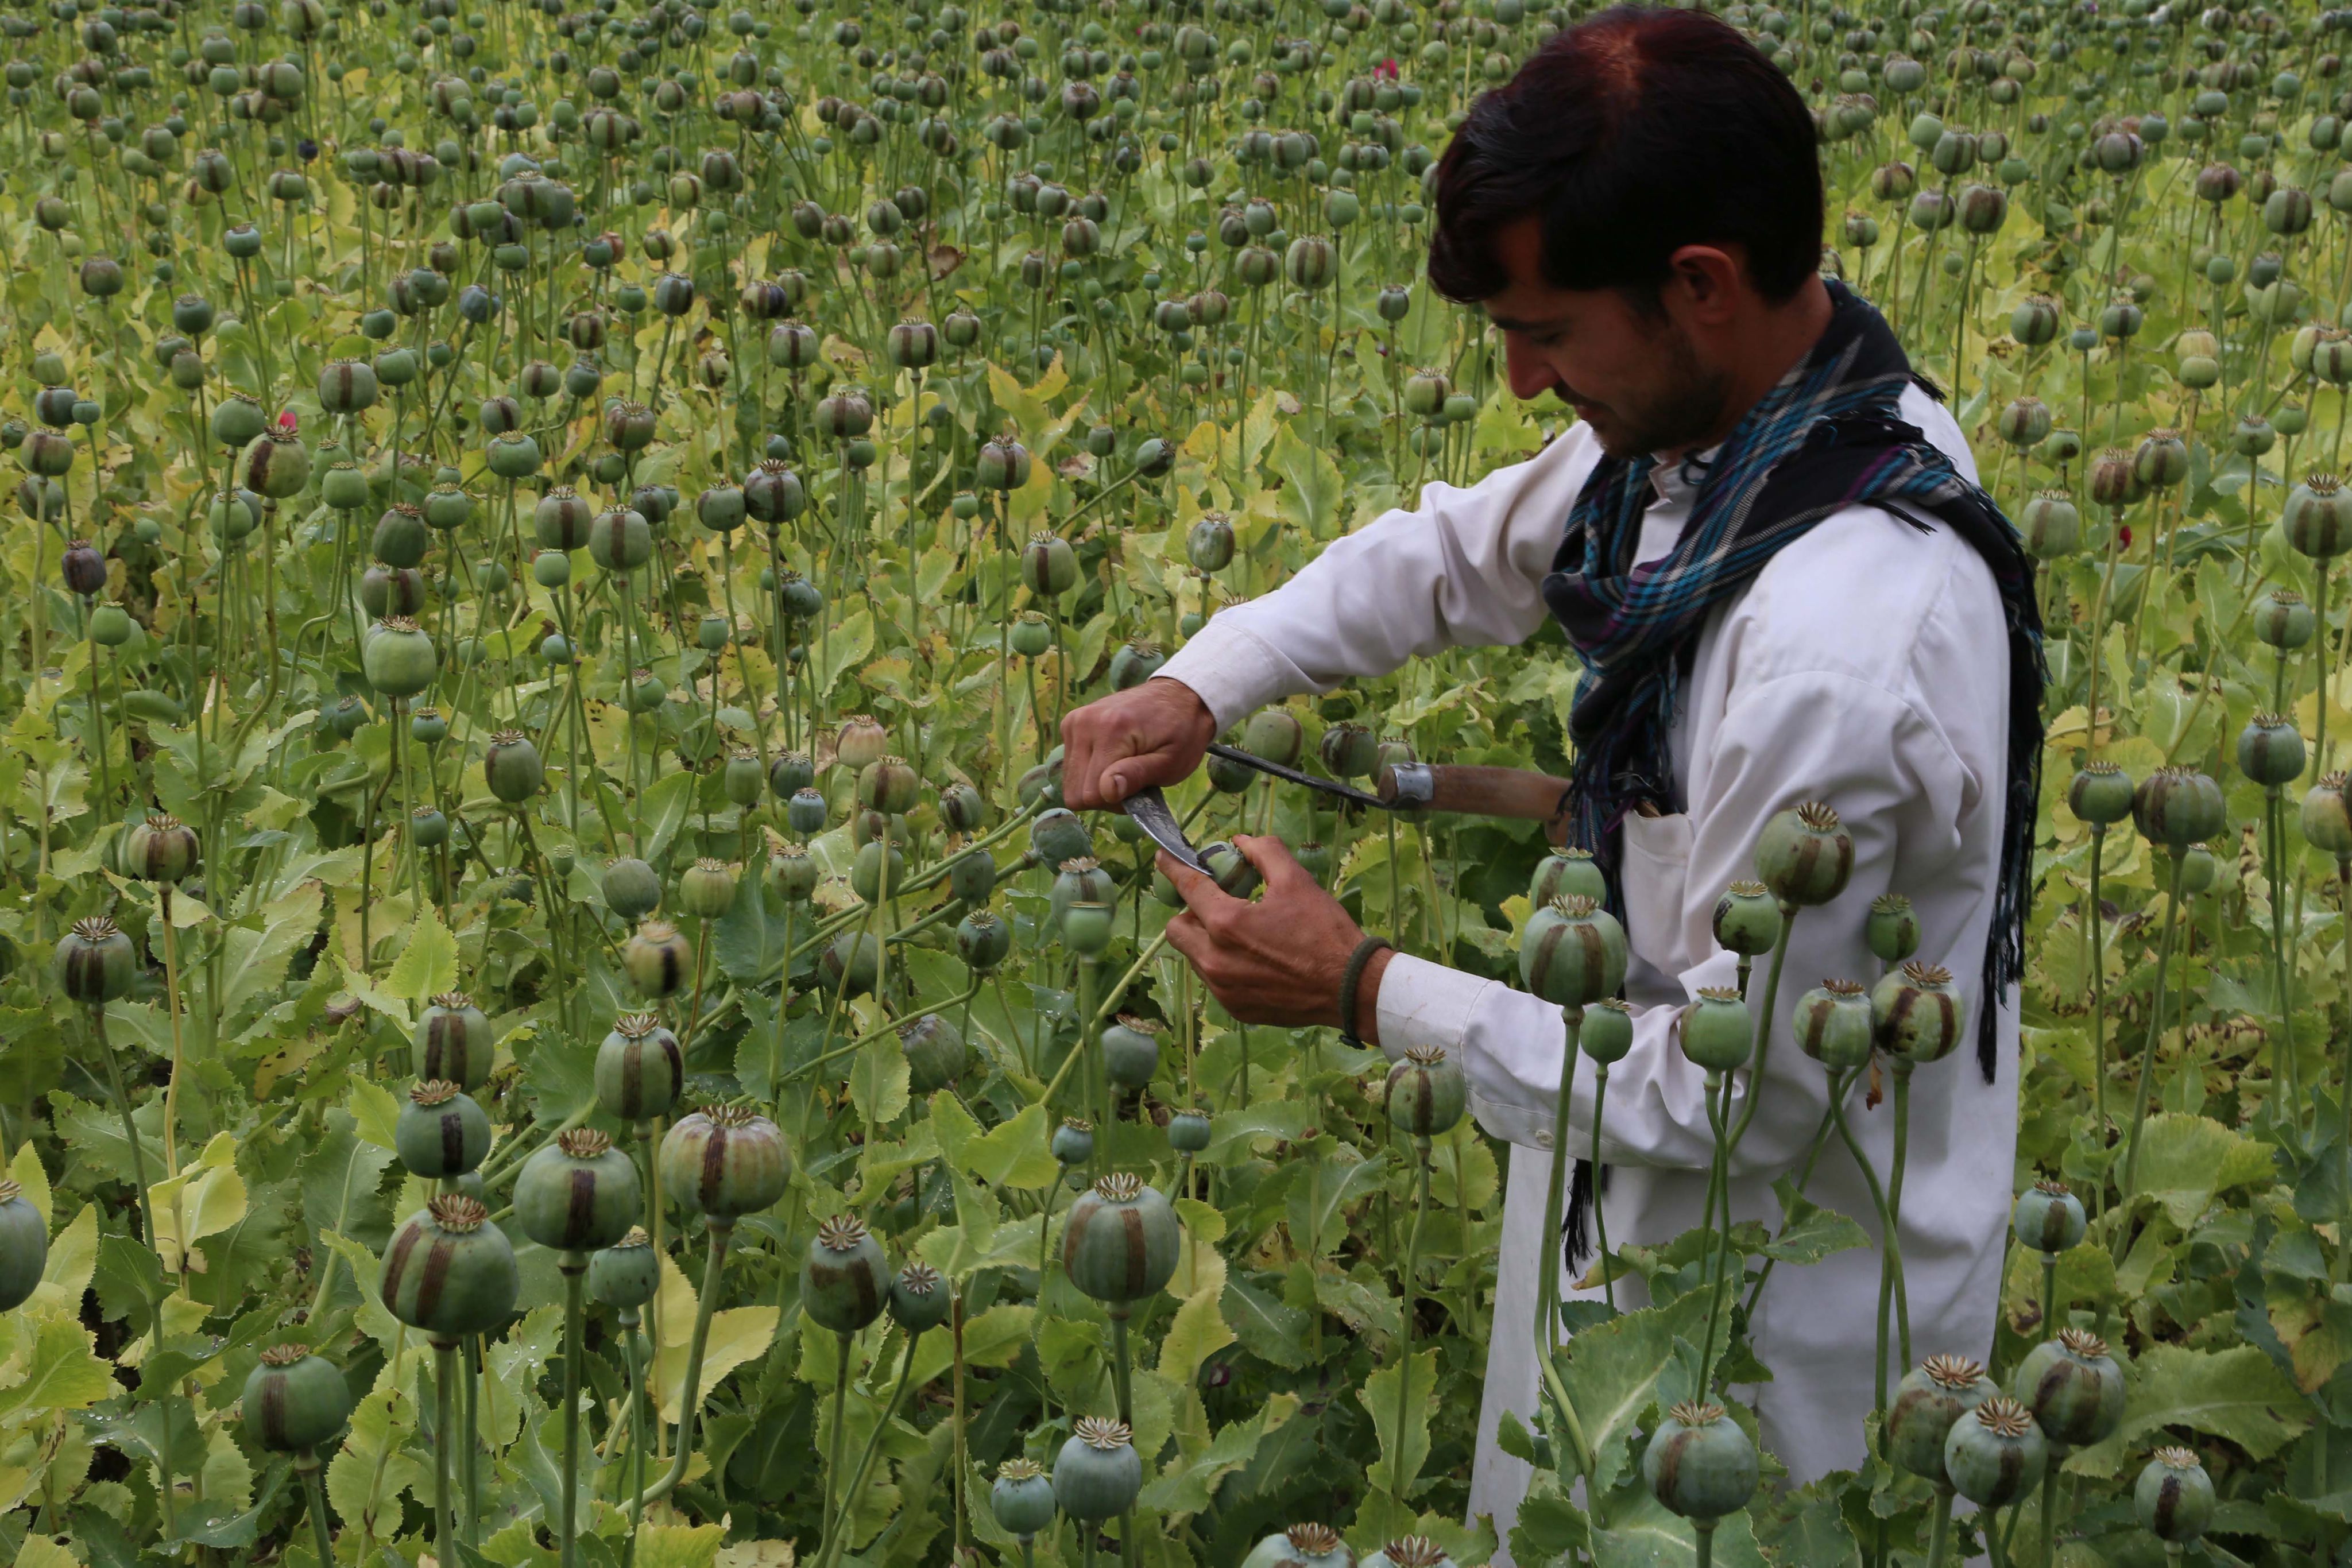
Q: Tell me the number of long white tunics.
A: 1